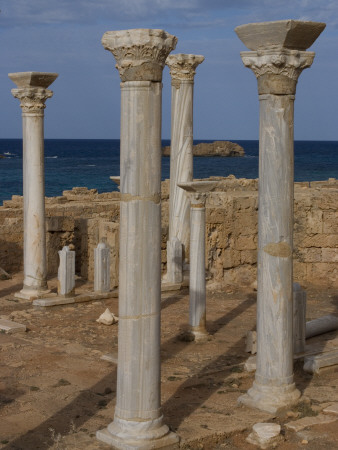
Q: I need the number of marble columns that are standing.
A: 5